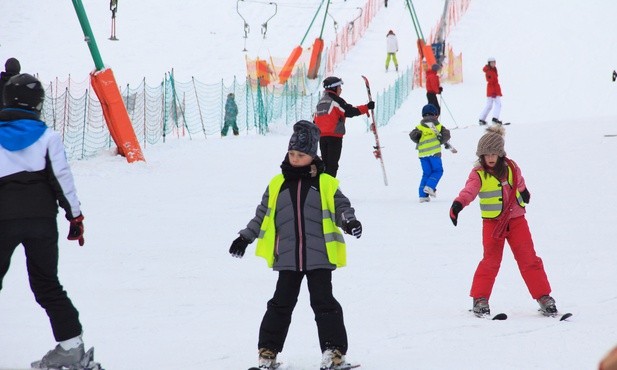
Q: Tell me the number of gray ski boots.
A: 3